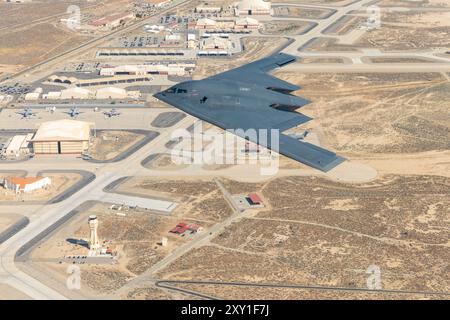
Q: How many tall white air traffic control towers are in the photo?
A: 1